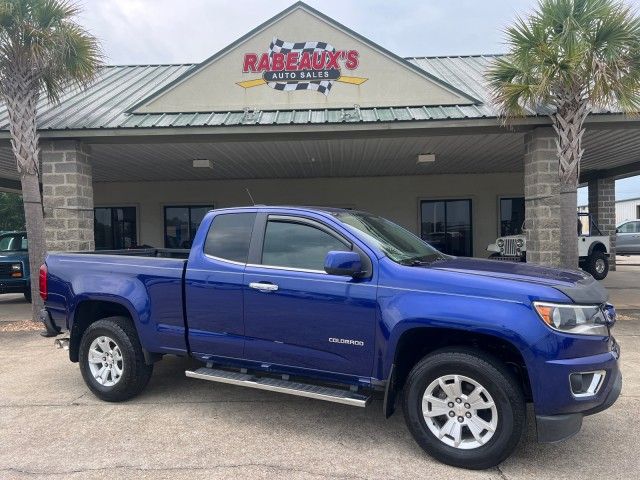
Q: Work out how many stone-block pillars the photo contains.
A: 3